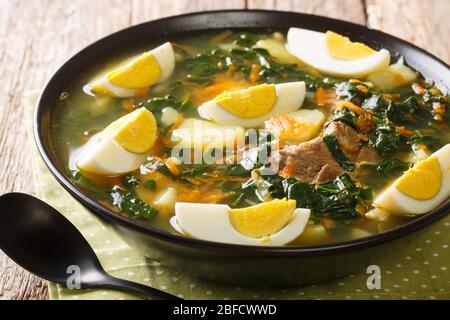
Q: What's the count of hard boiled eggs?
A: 6